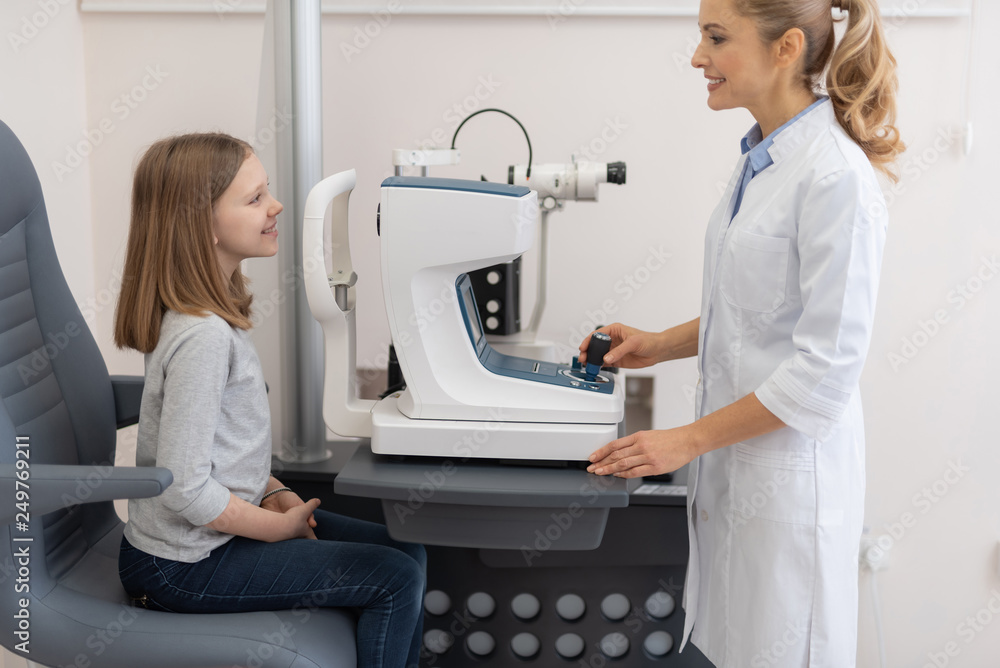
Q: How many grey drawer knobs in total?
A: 12